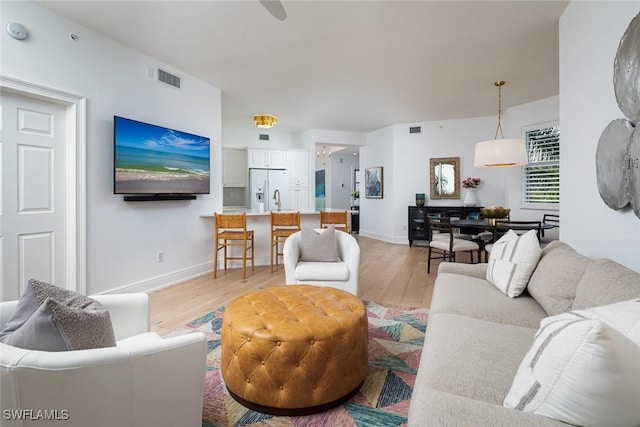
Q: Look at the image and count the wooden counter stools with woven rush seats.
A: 3